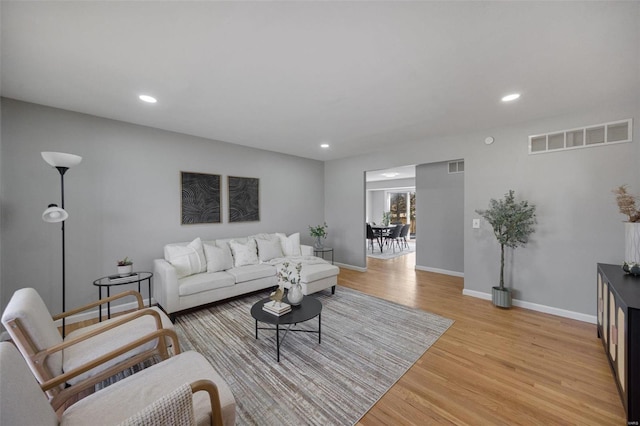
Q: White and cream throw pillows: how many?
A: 5